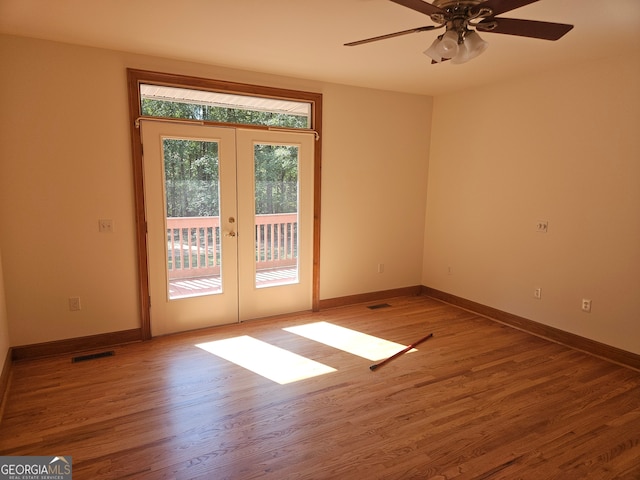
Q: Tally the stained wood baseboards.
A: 4